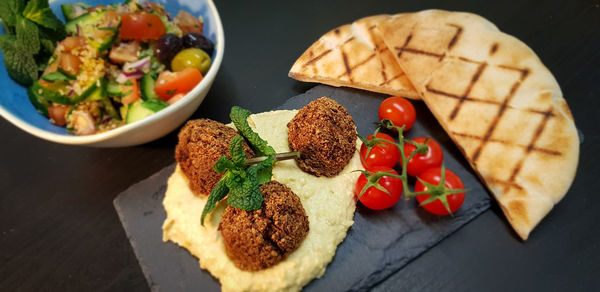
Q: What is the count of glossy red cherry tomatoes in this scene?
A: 5